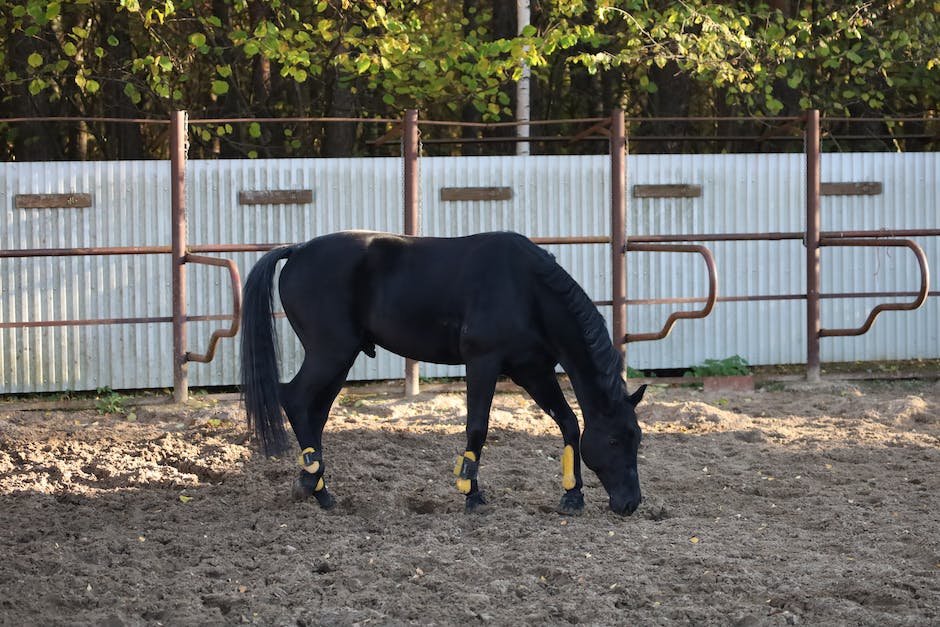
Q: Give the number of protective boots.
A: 4